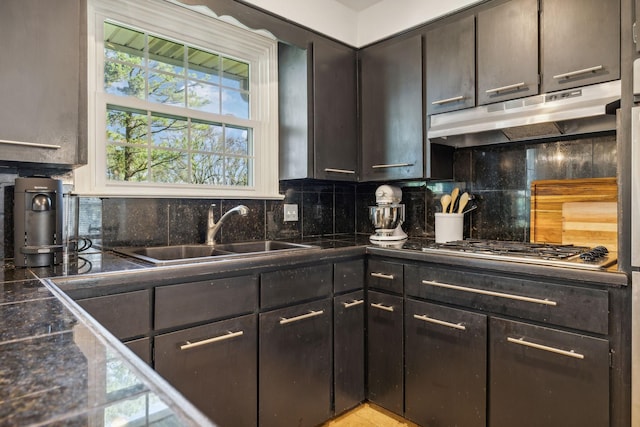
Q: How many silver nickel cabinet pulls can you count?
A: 14